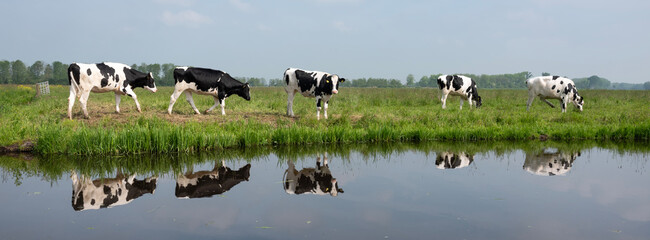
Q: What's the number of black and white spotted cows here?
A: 5